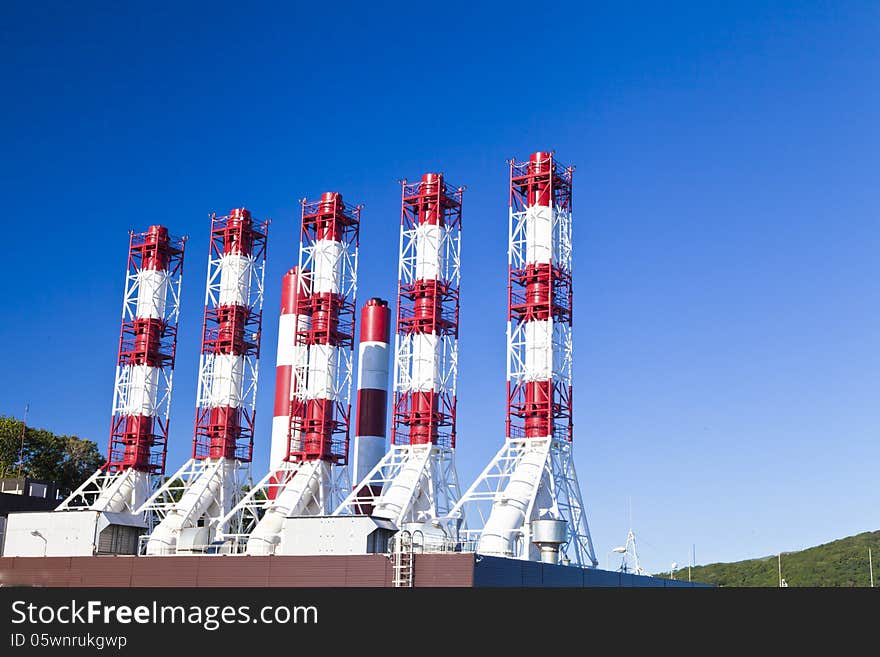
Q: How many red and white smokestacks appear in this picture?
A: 7